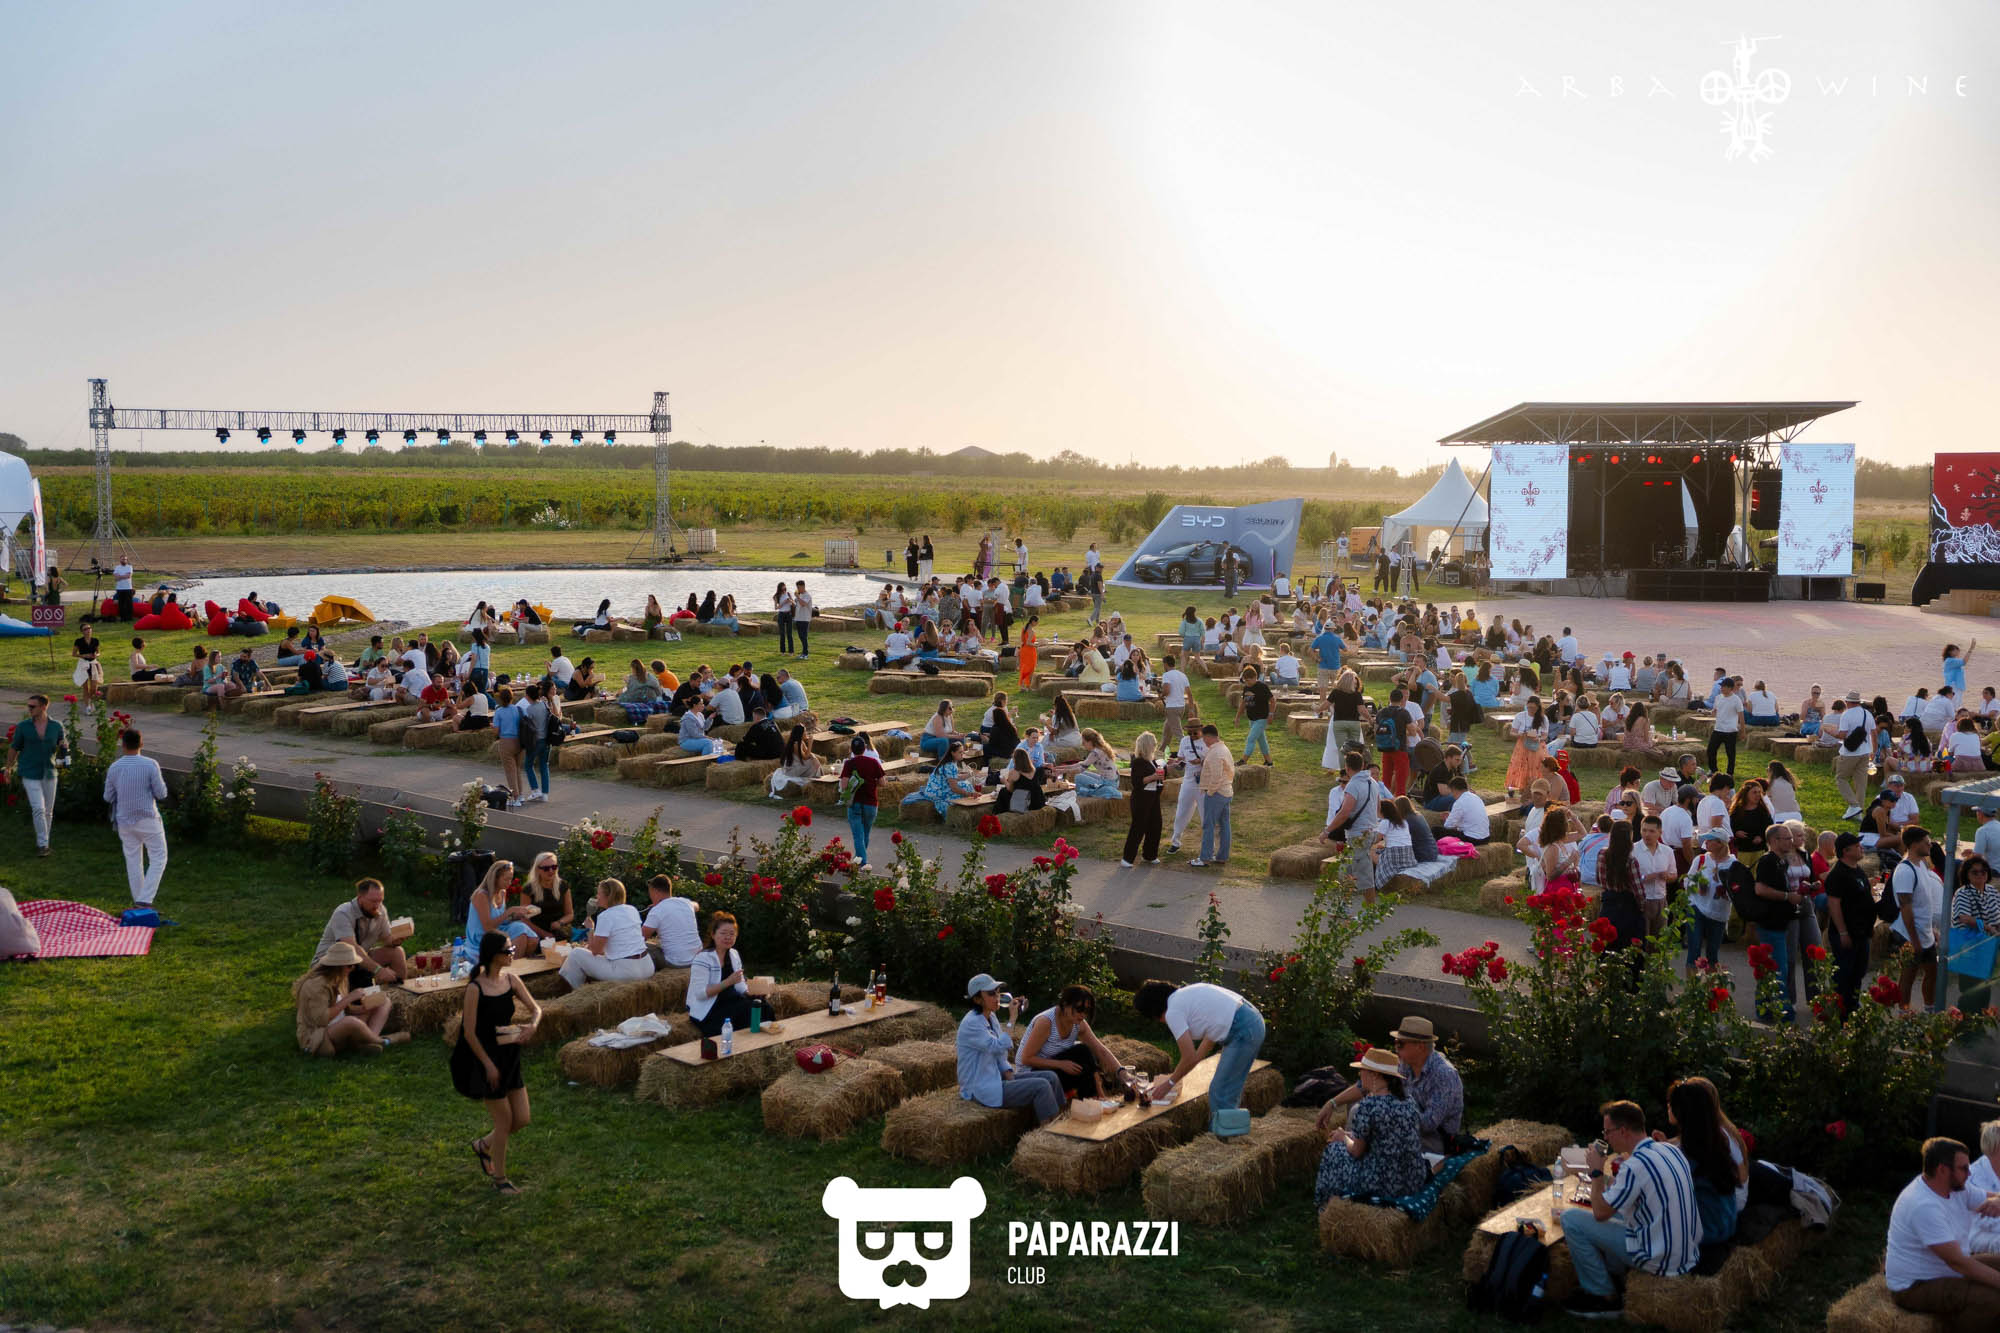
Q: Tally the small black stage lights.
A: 12